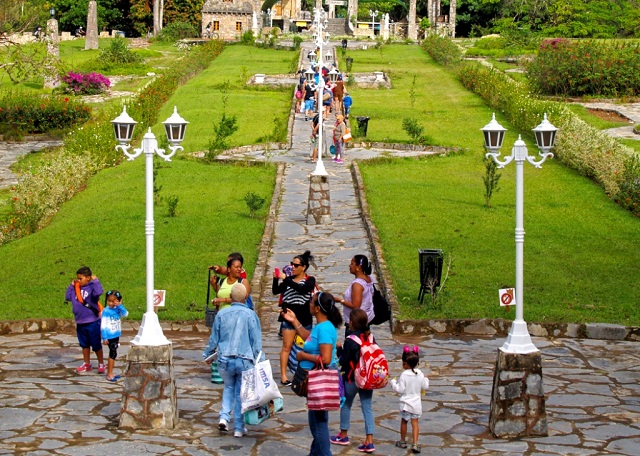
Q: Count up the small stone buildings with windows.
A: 1